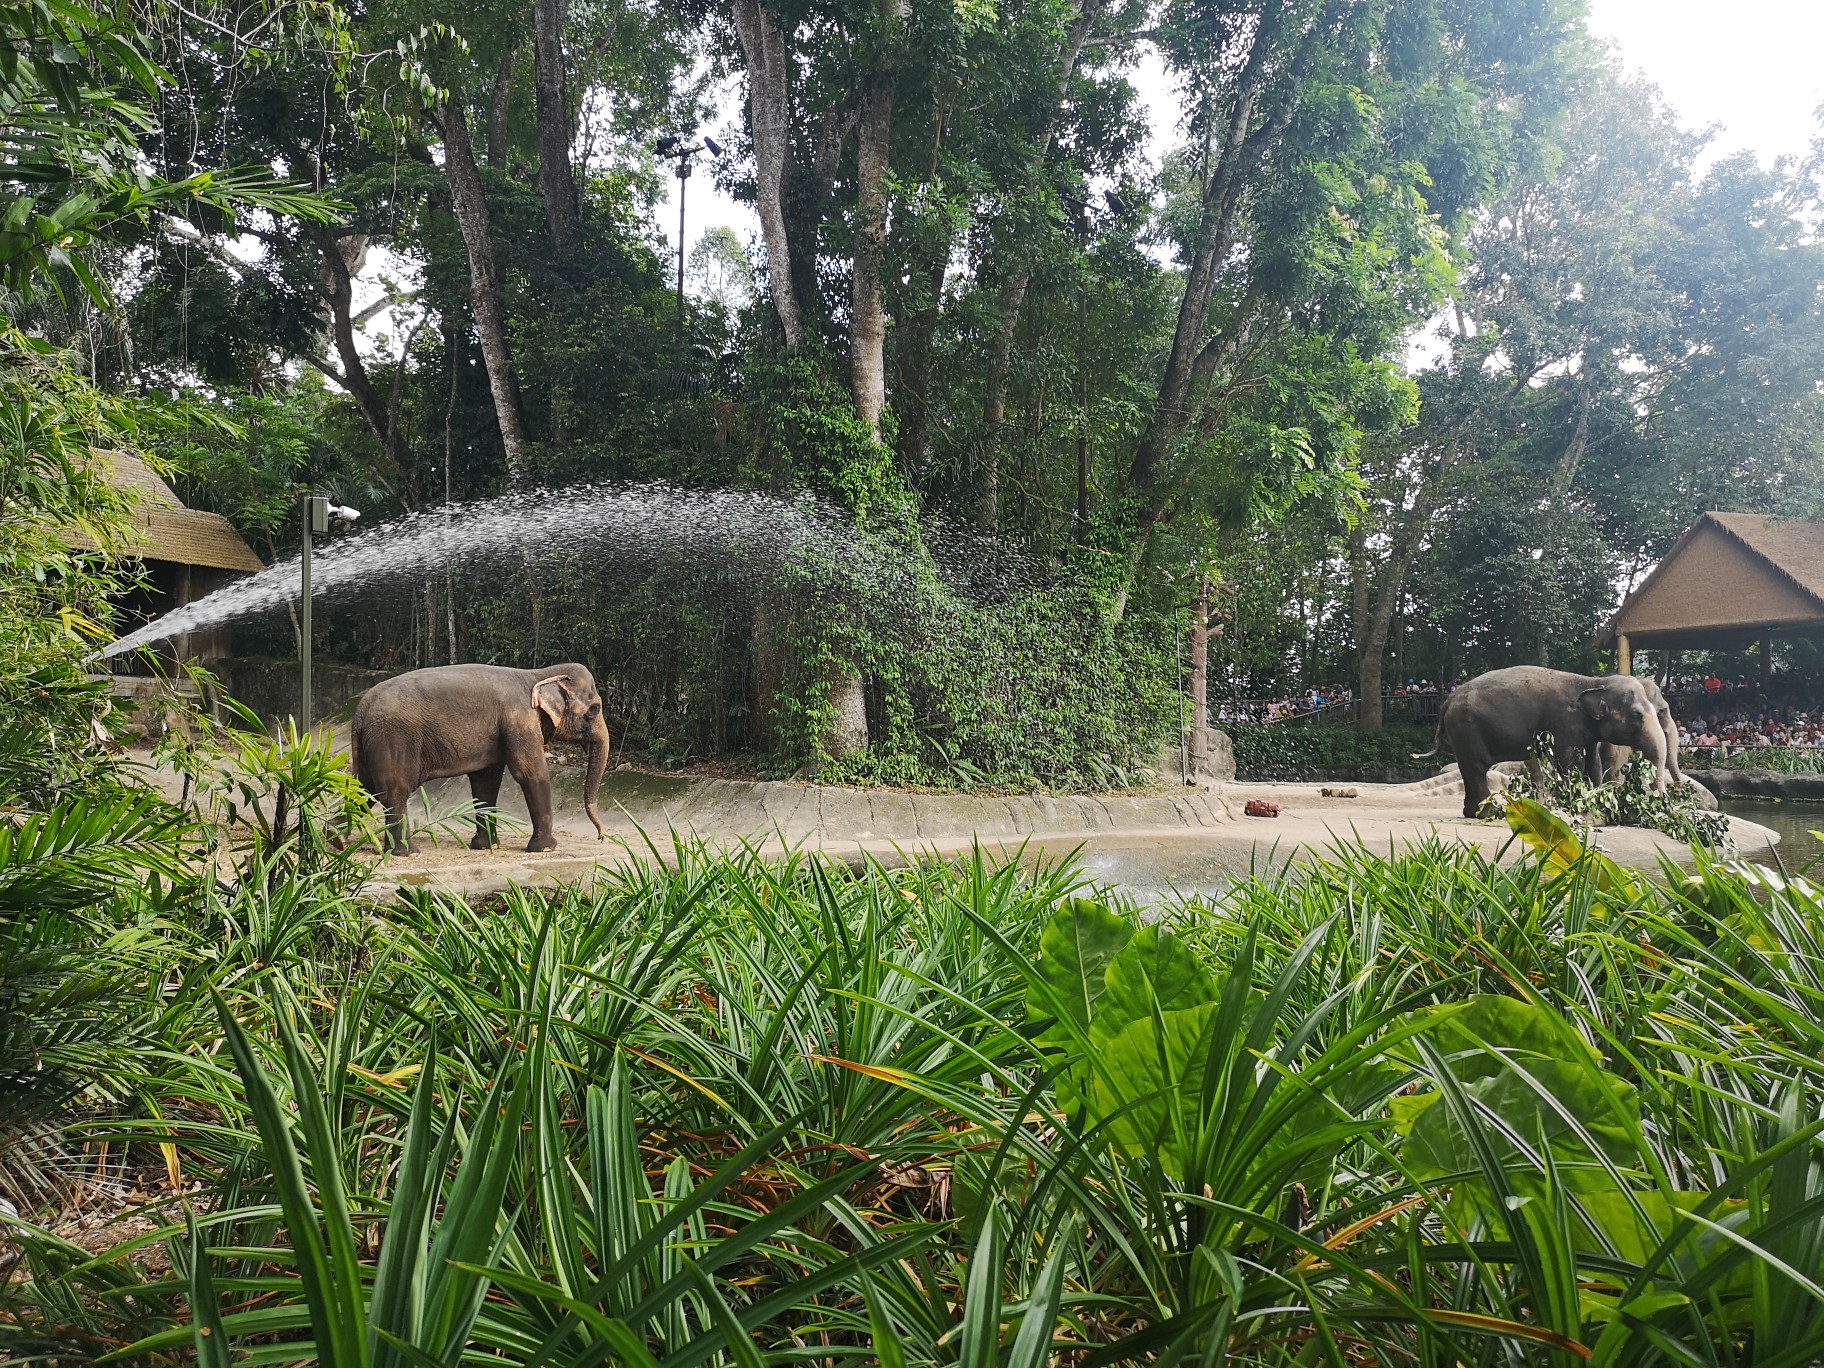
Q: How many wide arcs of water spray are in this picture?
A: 1